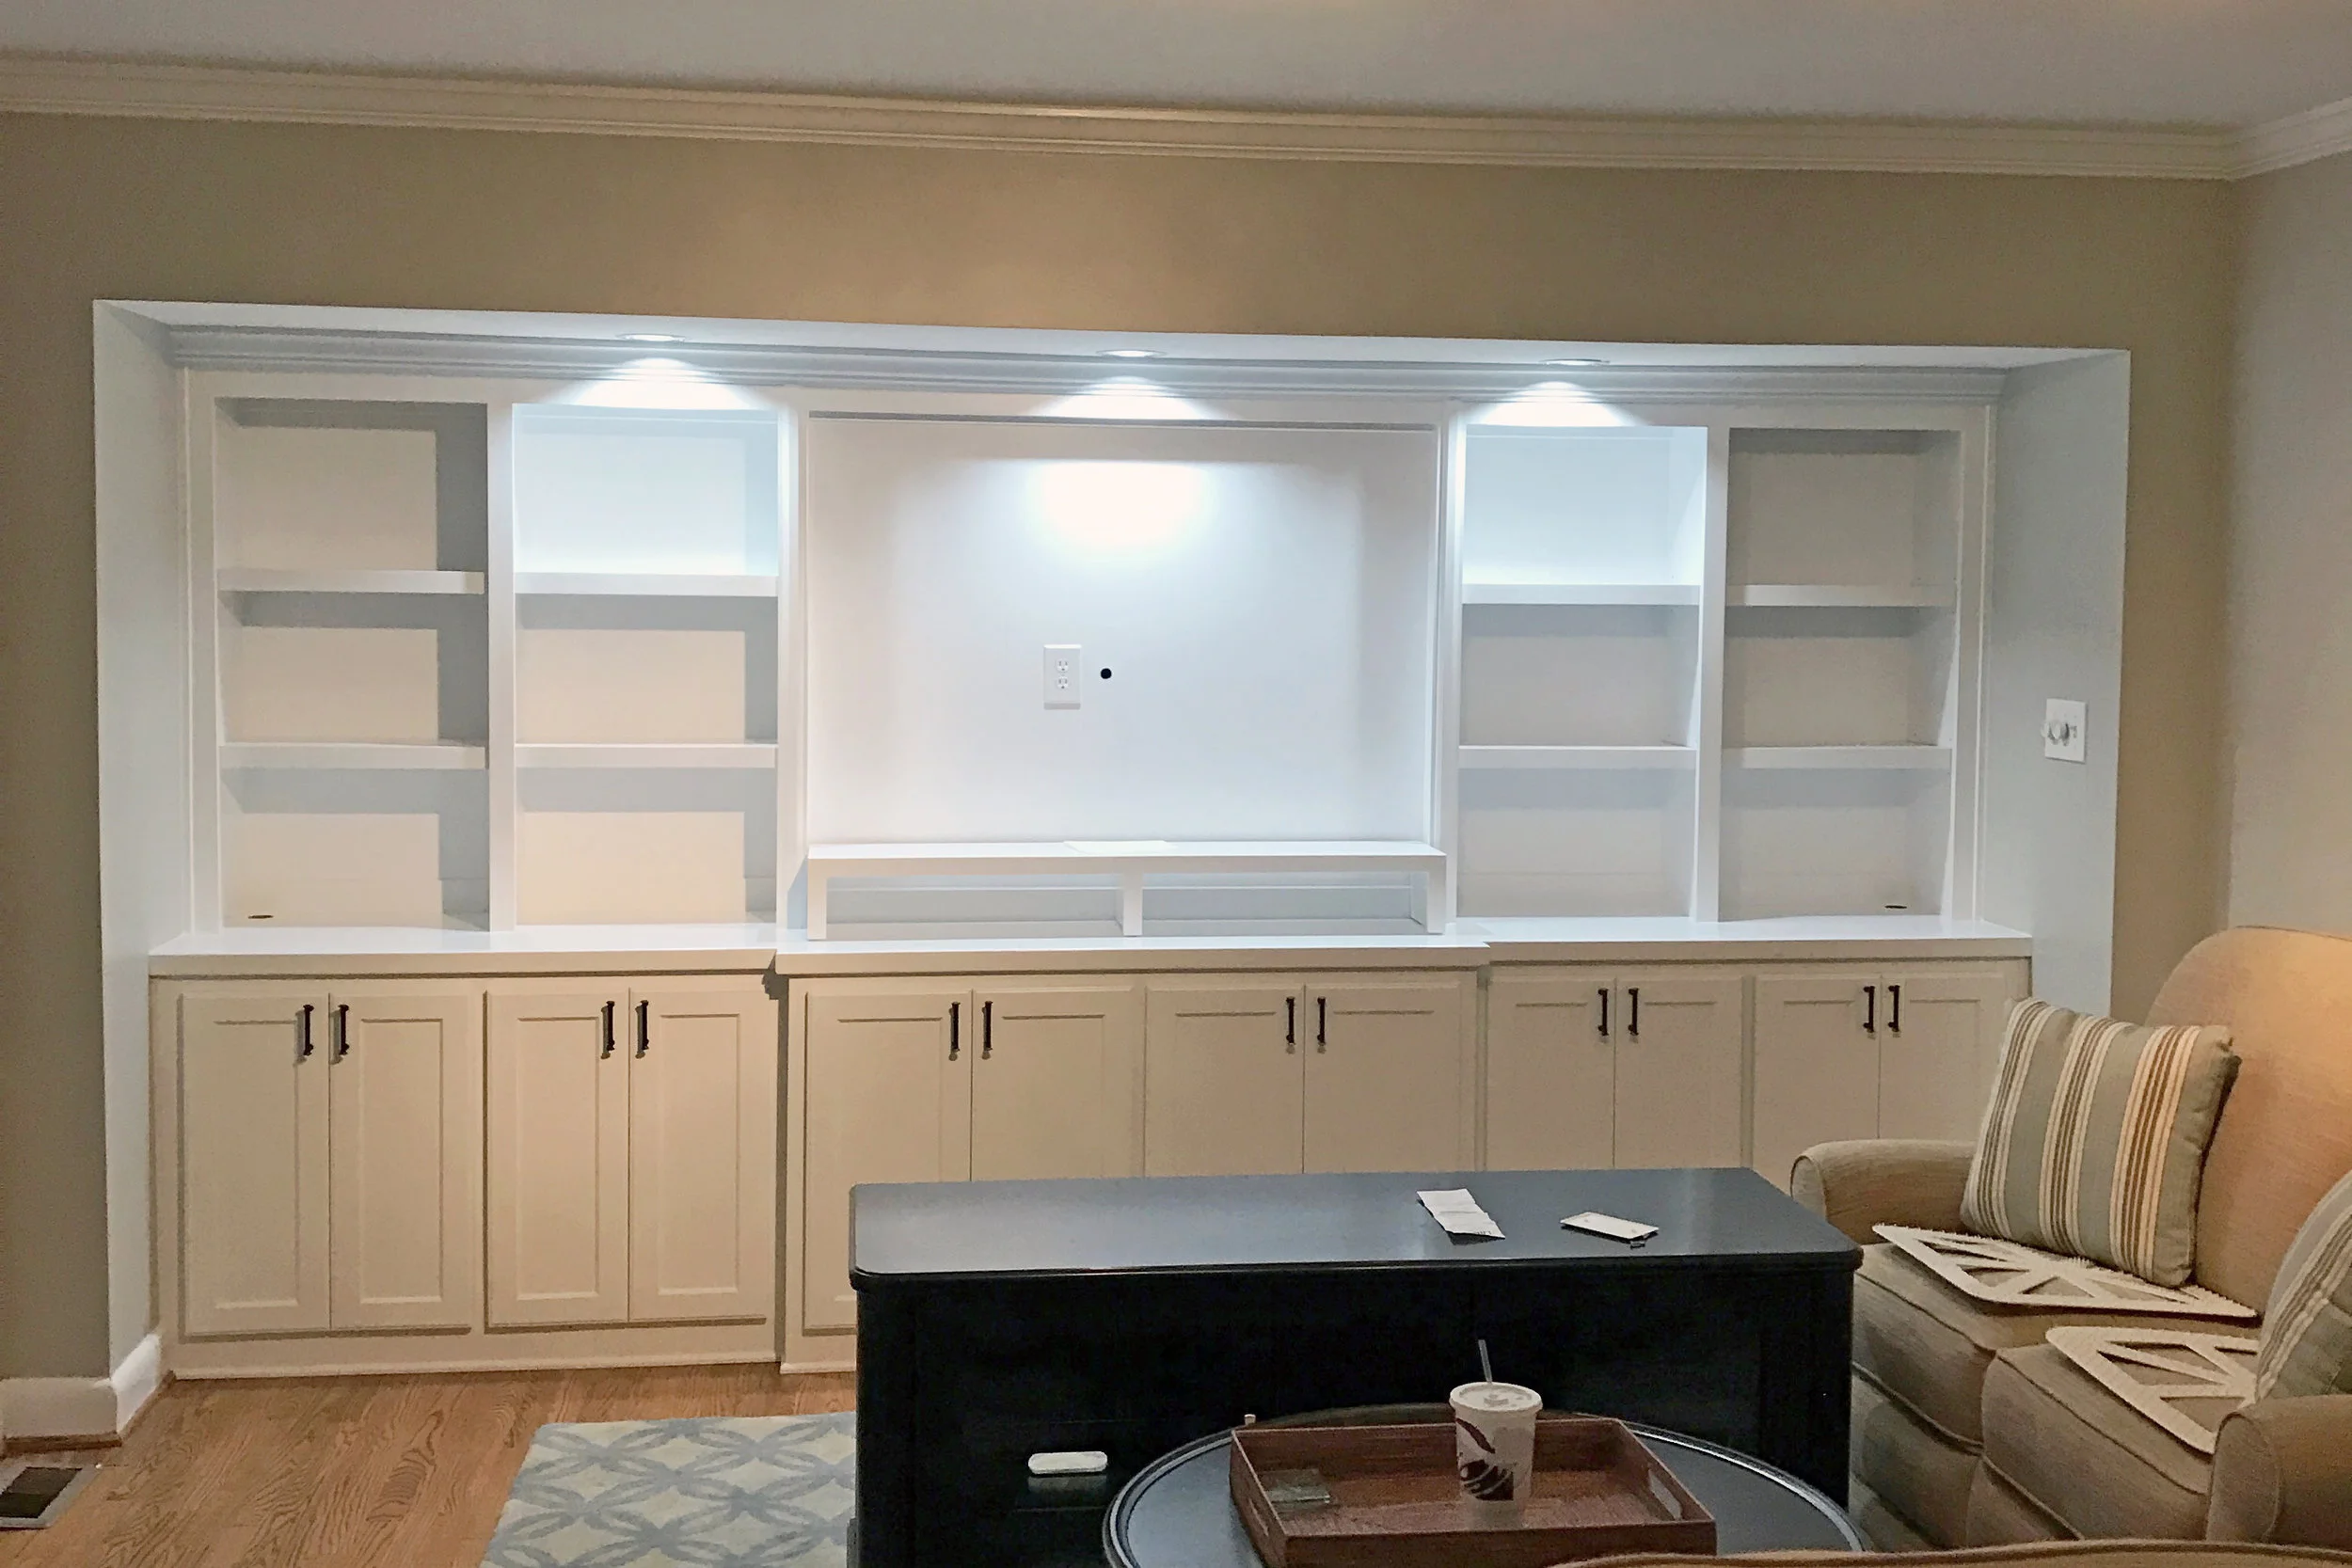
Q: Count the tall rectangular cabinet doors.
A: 12